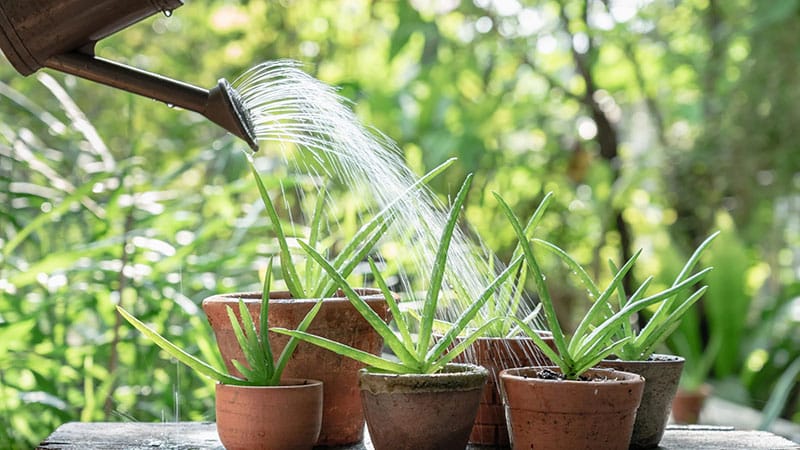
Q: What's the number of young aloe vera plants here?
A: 6